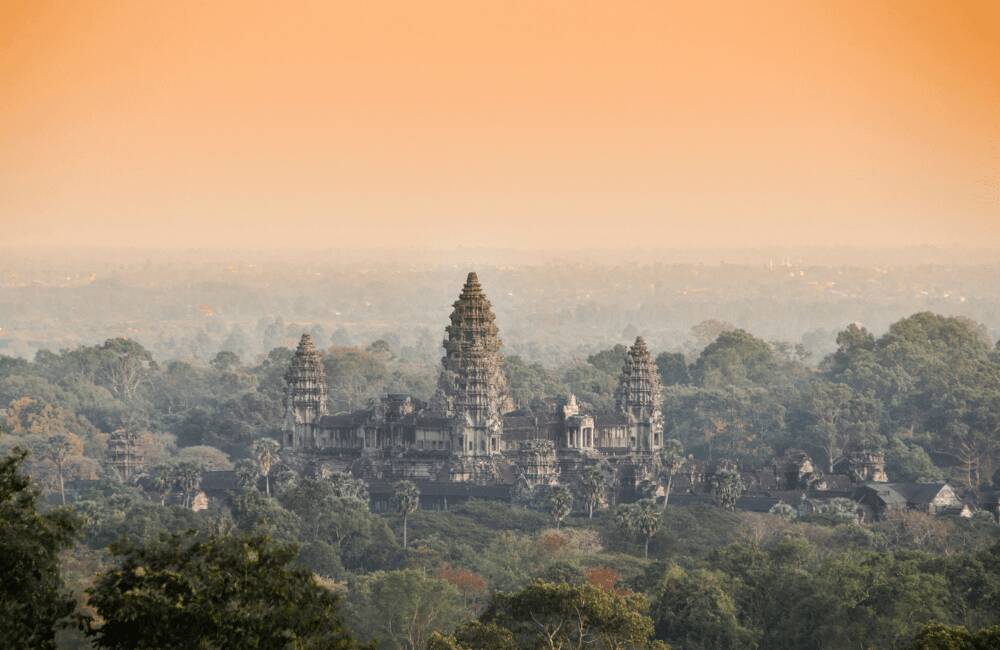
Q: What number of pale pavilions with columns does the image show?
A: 1